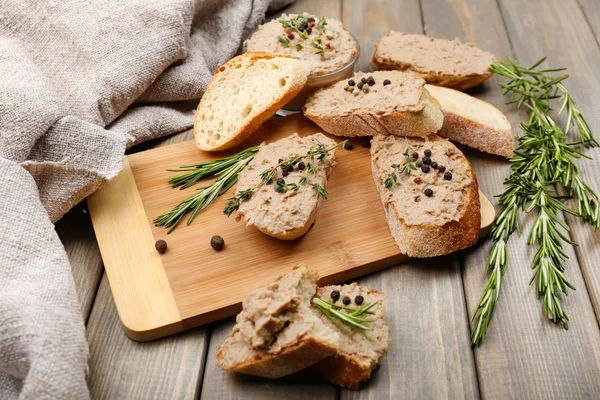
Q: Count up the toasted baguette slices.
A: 8